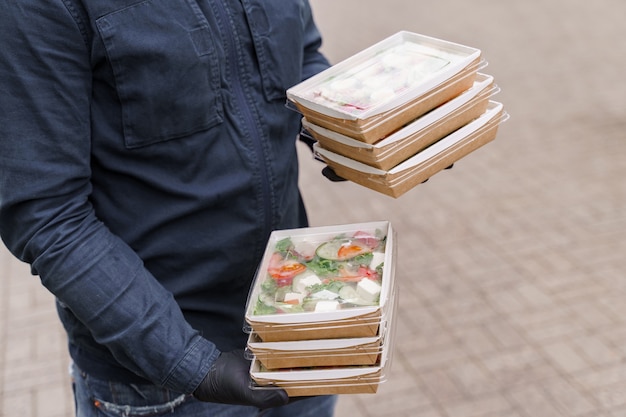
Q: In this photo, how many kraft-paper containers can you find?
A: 6